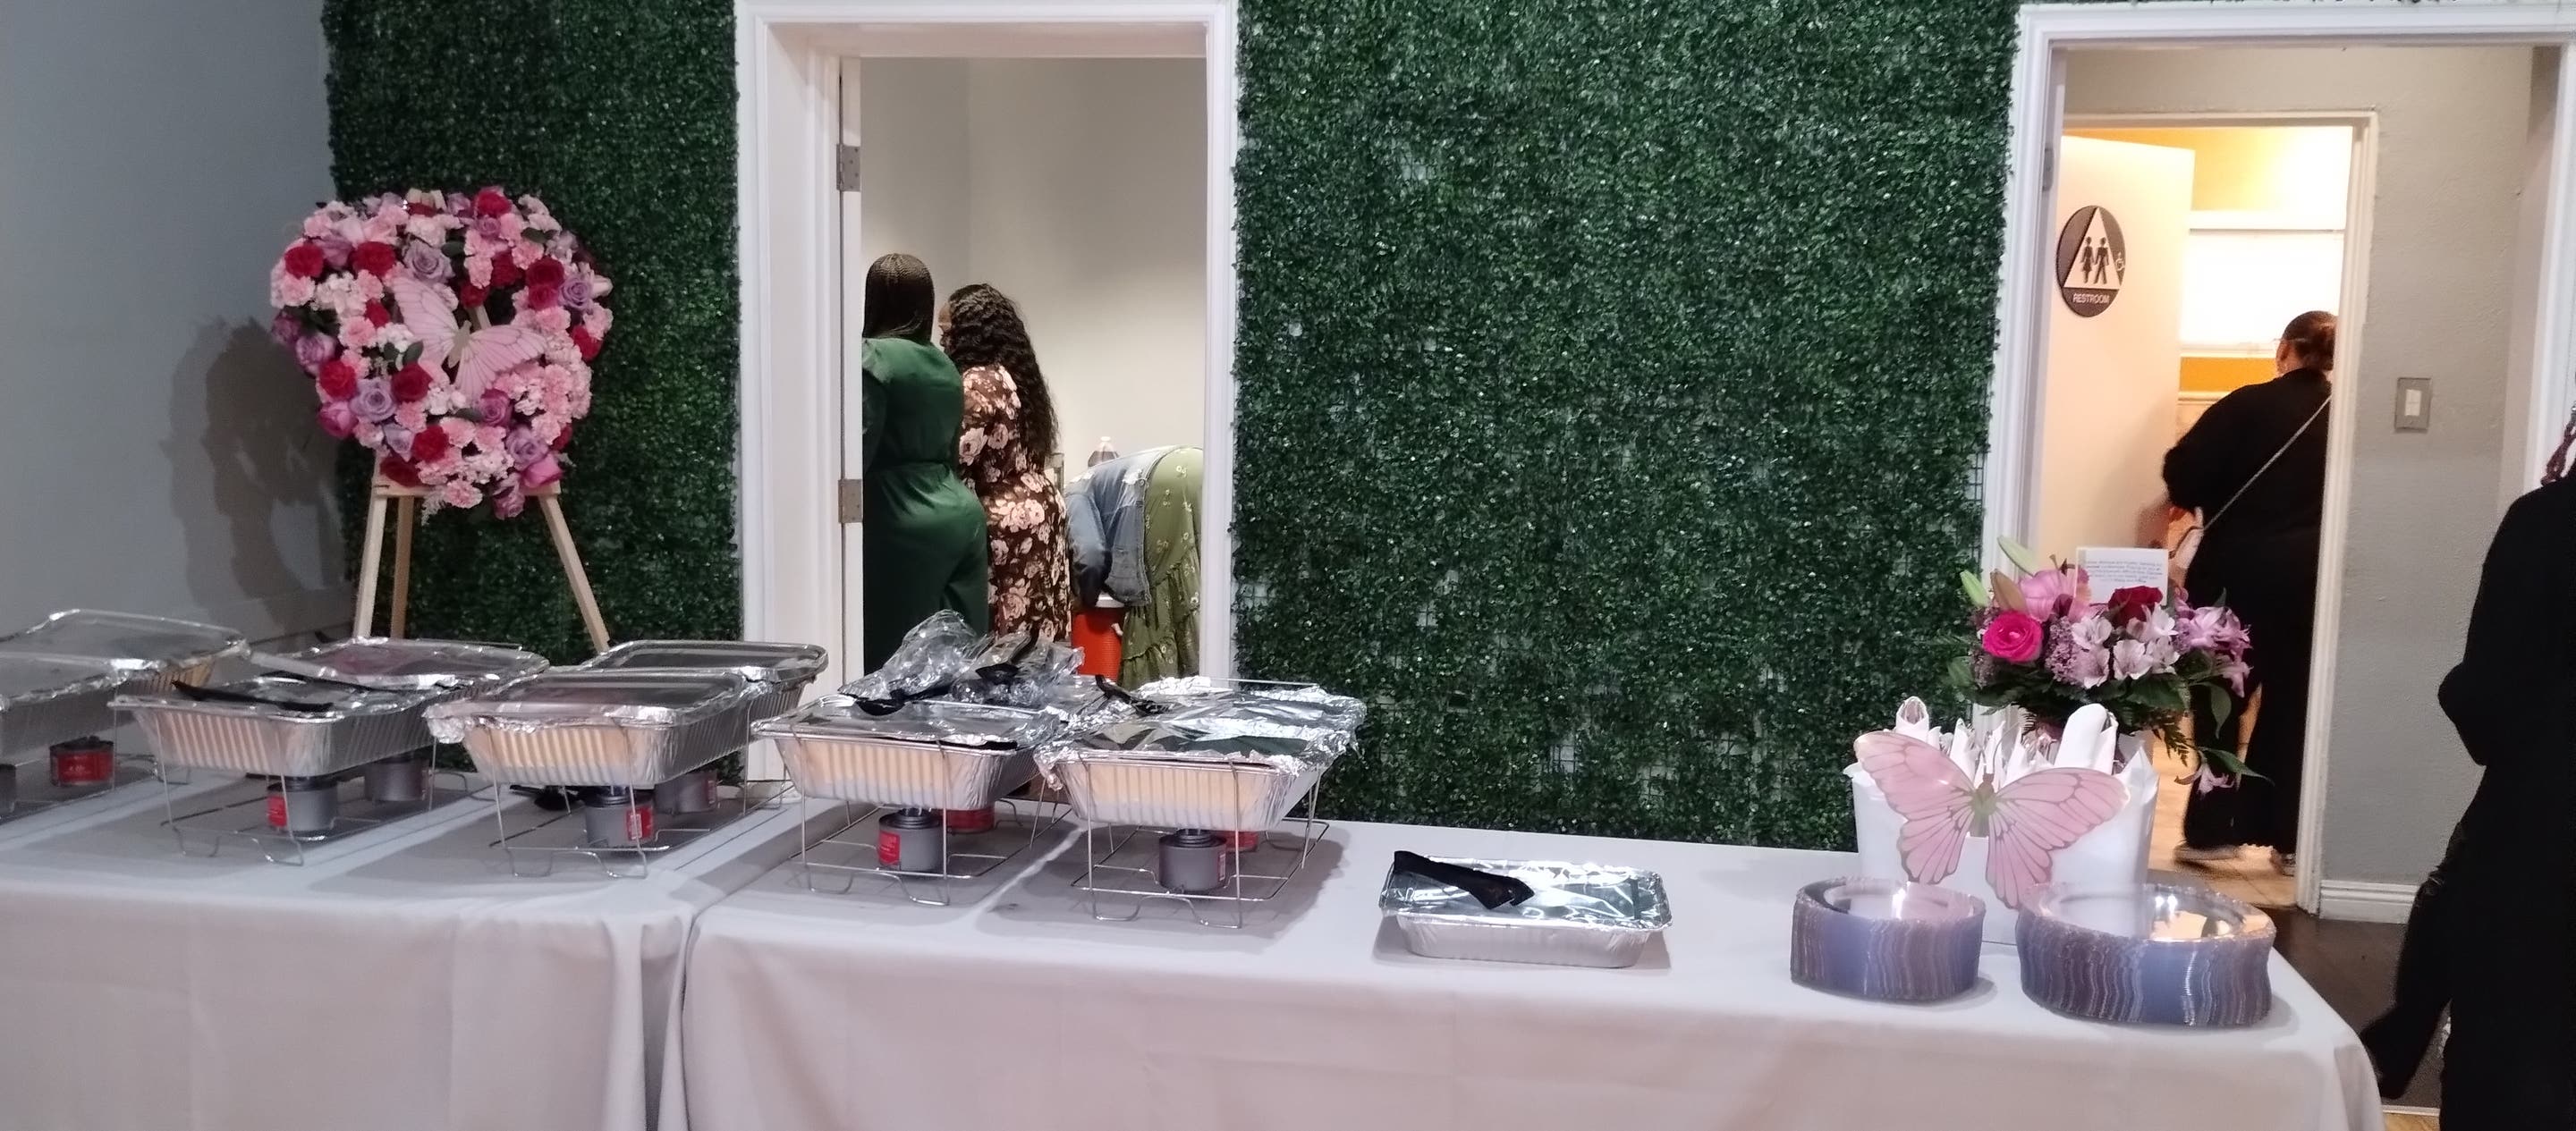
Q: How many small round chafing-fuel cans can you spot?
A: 10